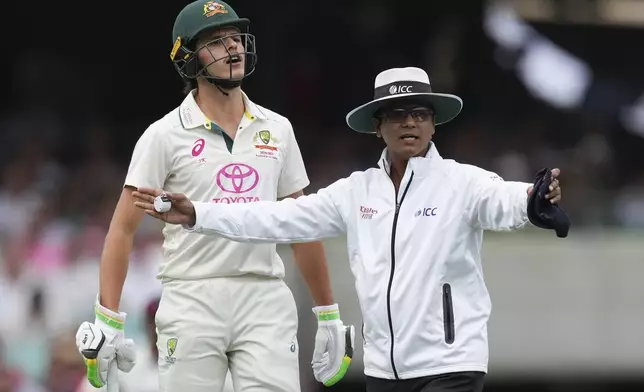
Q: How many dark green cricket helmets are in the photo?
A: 1